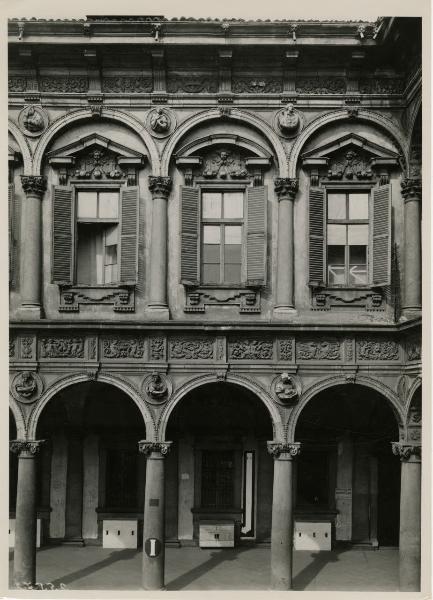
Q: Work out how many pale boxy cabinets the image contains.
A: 4